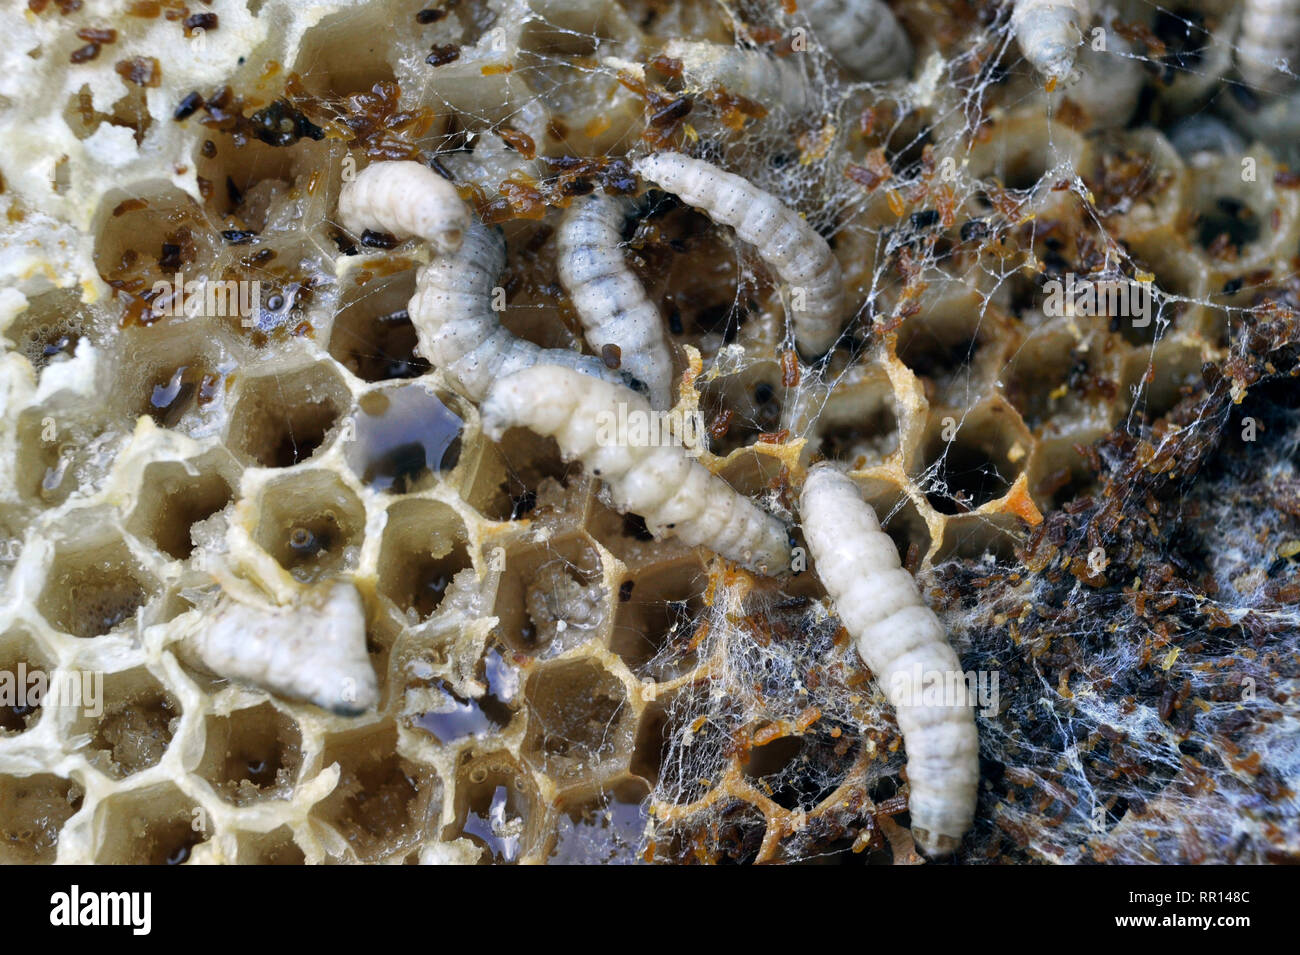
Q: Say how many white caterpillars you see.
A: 11